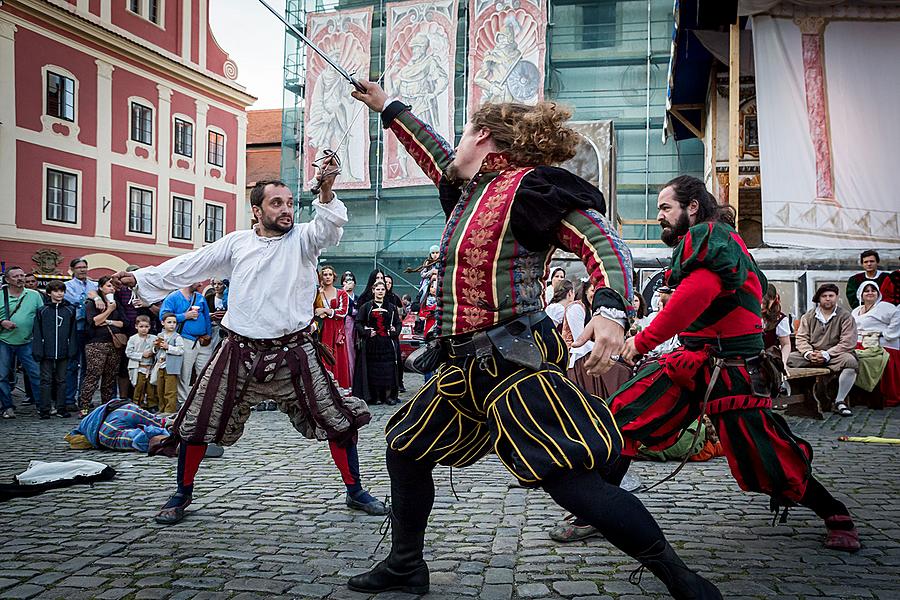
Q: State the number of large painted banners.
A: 3